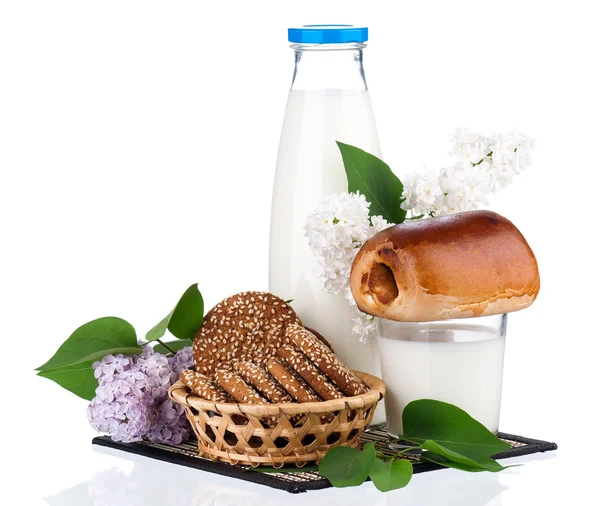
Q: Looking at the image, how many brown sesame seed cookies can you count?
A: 8